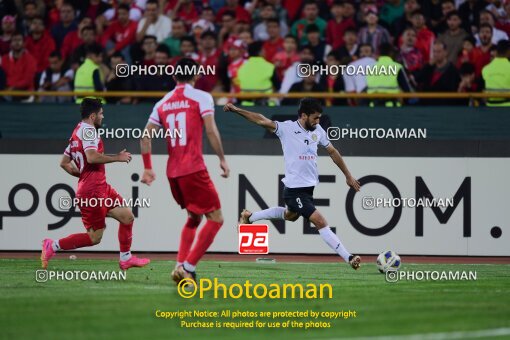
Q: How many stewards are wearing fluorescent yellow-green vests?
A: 4